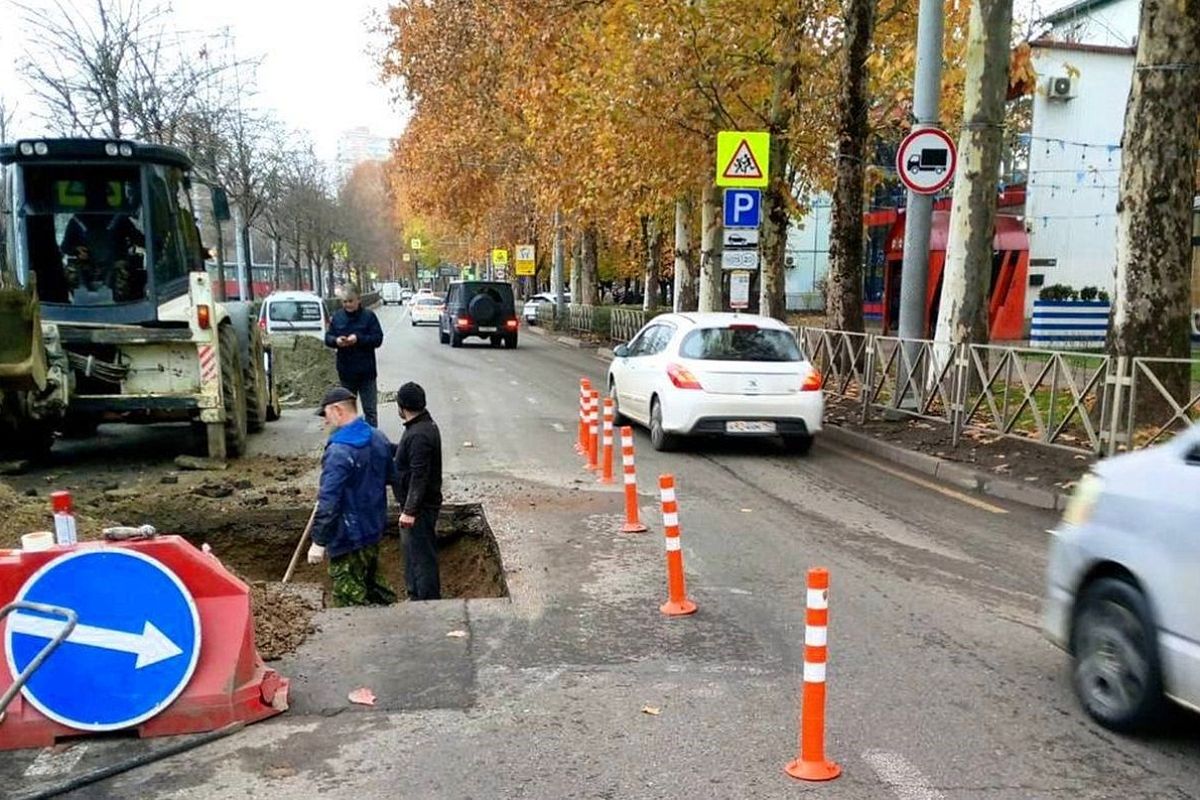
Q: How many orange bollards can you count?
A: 7